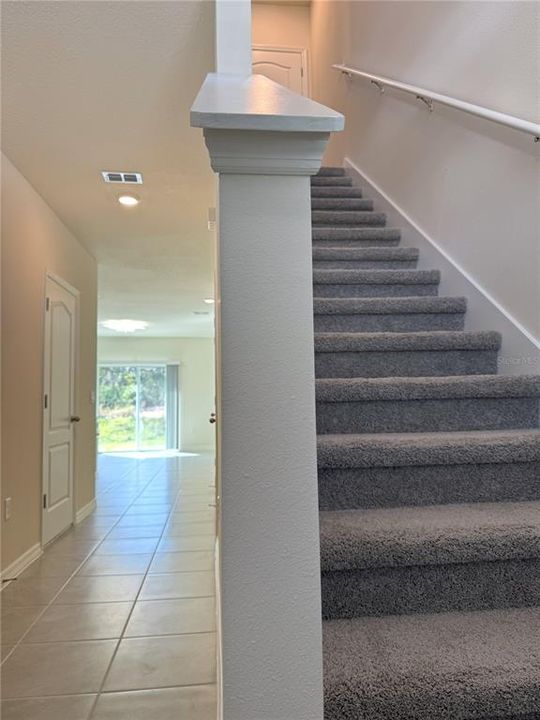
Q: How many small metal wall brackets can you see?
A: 4